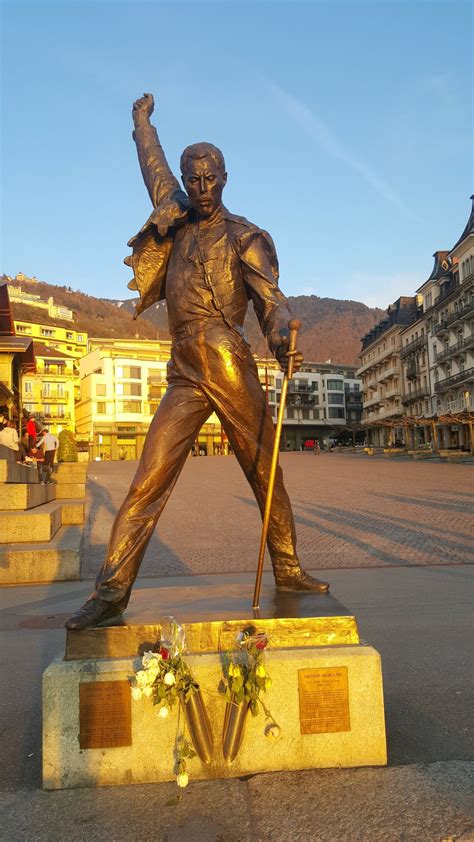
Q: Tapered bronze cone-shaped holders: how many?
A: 2